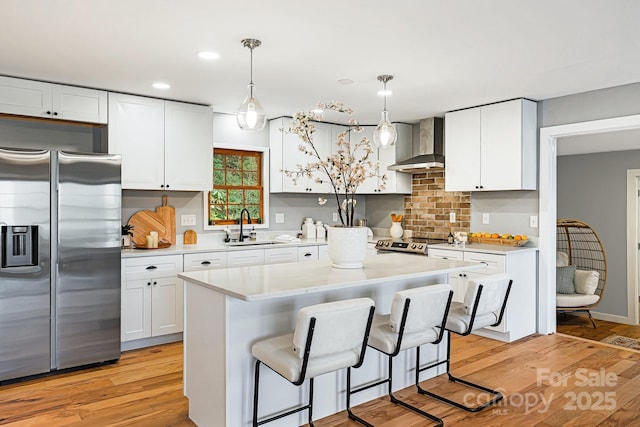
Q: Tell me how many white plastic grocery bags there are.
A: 0